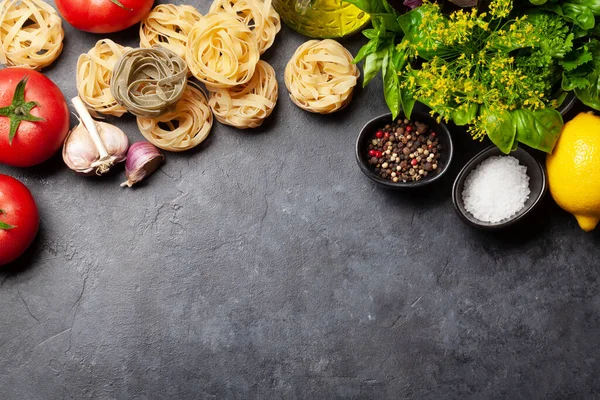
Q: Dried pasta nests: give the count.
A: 9